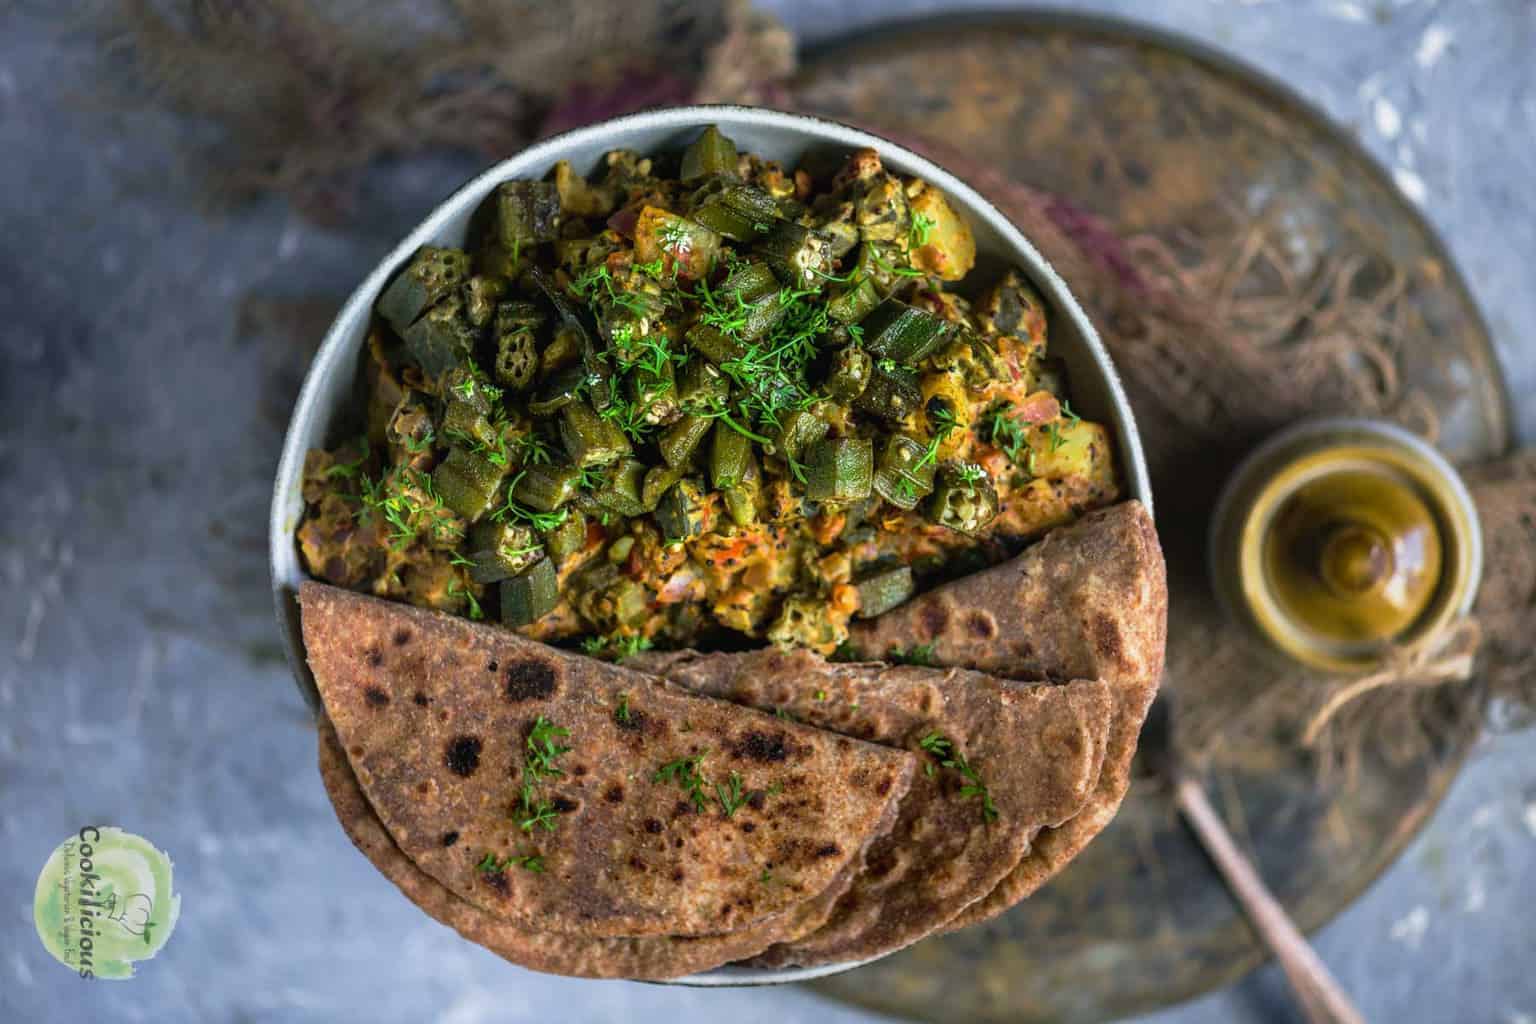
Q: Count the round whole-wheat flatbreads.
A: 3